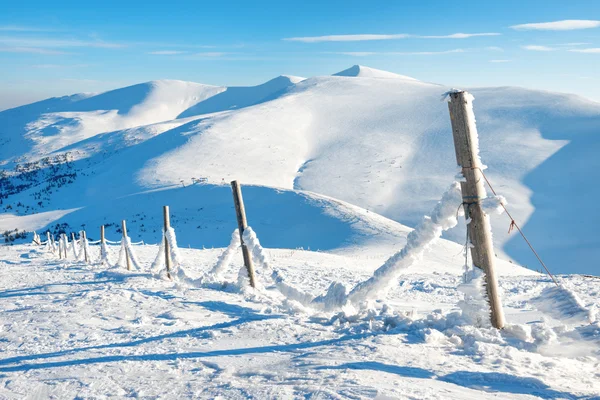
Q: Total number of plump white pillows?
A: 0